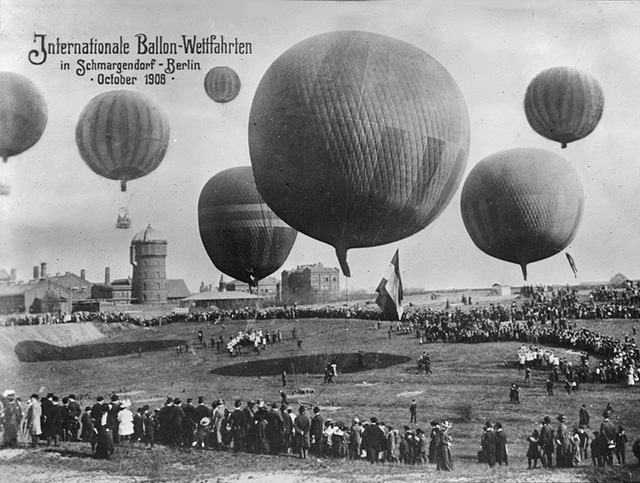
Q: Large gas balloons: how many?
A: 7